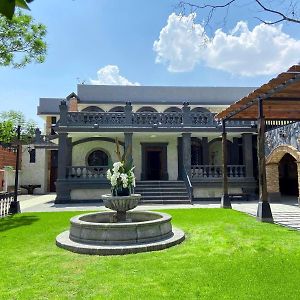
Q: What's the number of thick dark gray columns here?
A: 4